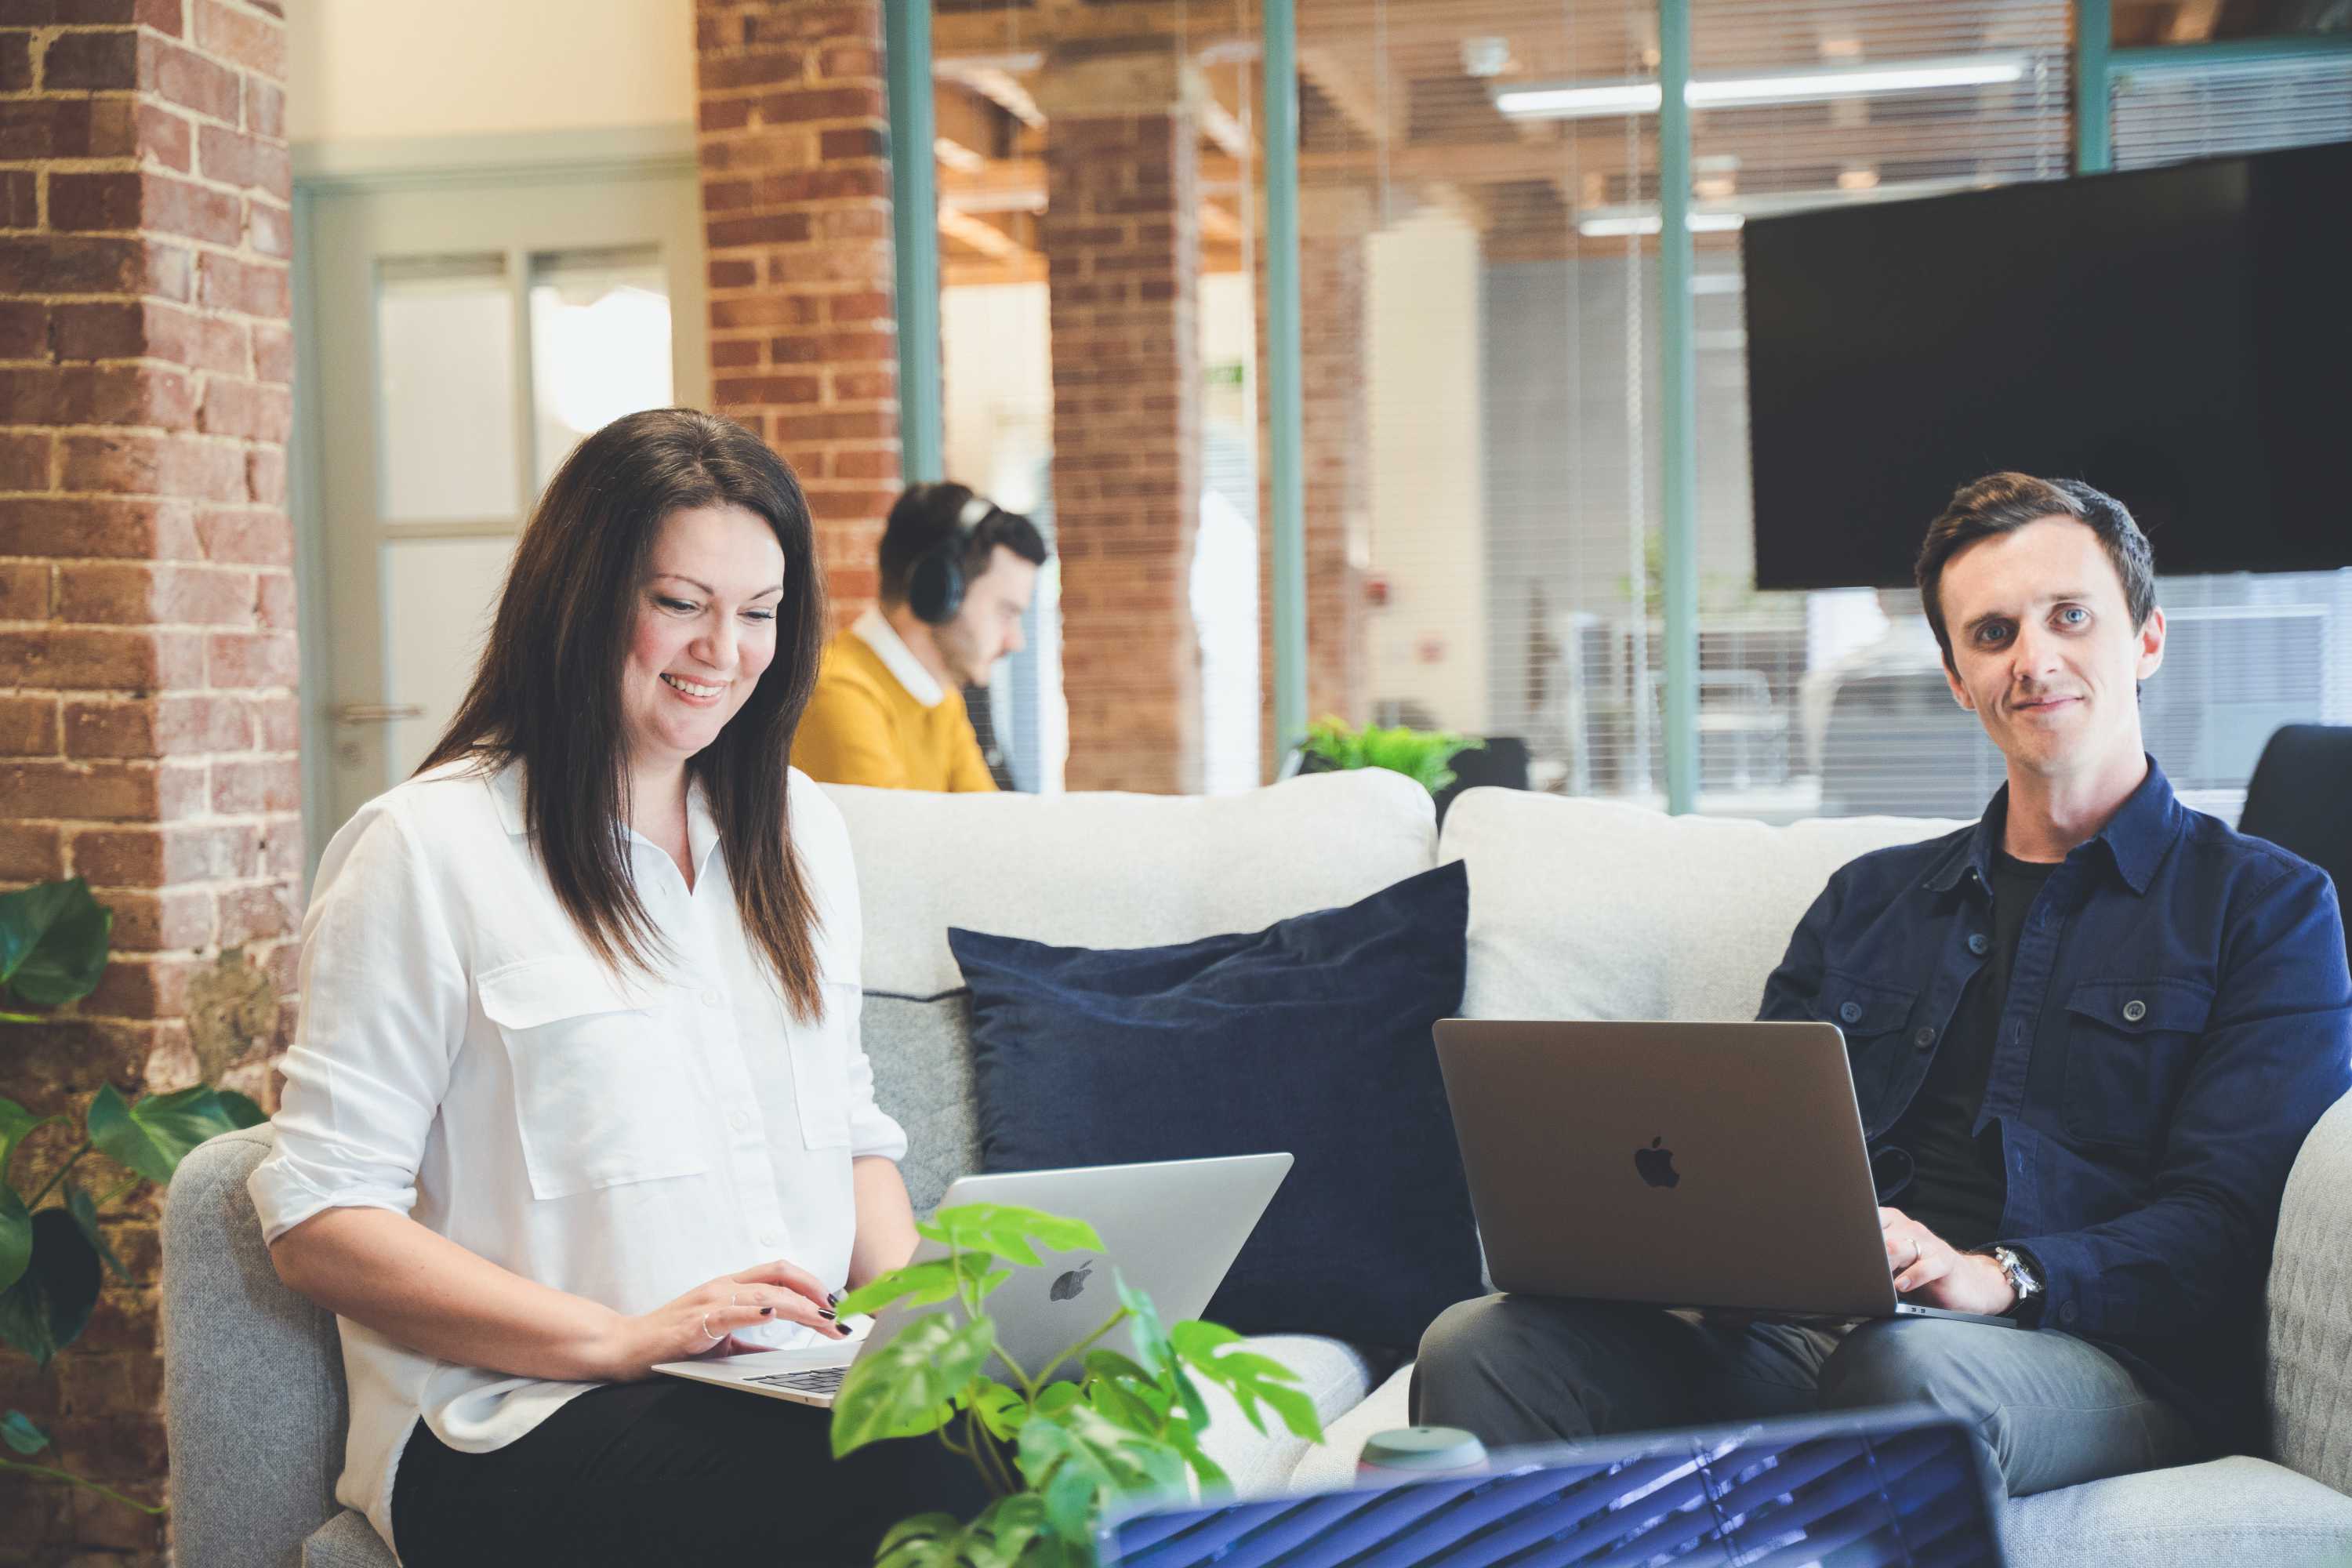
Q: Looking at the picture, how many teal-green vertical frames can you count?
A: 4